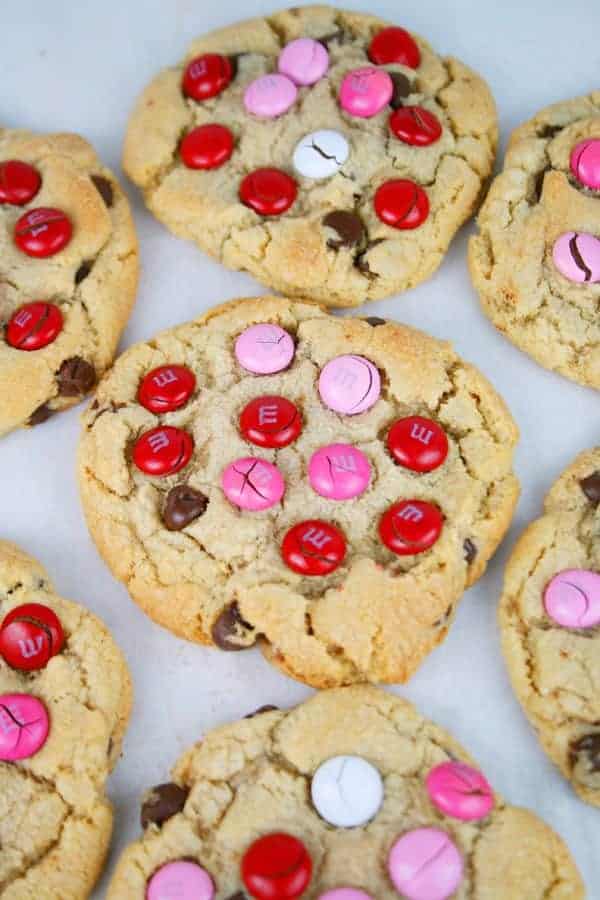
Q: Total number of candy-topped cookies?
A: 7